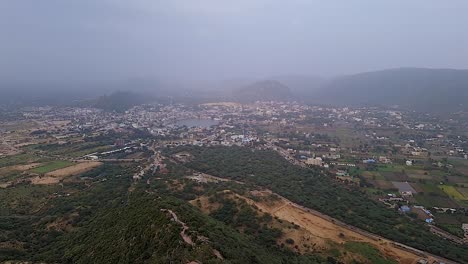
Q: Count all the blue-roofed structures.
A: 5